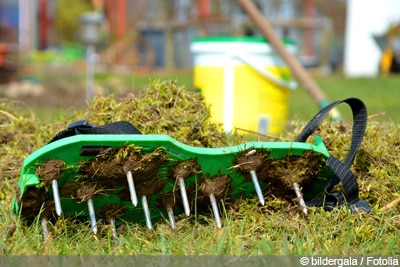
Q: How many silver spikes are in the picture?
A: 11